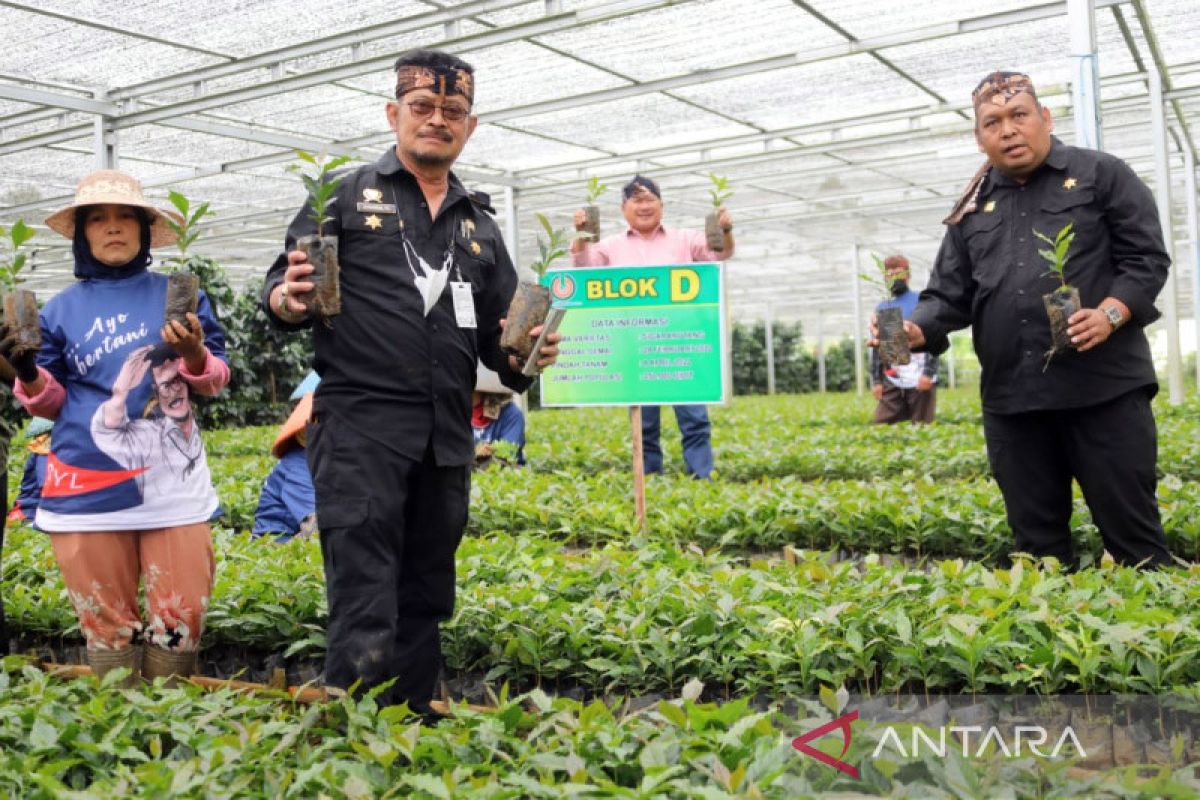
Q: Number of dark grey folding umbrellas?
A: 0